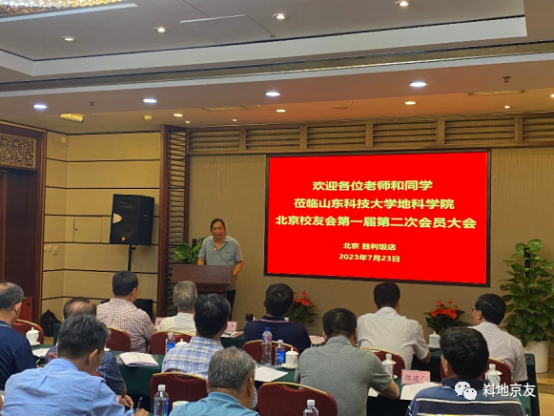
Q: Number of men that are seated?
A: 12